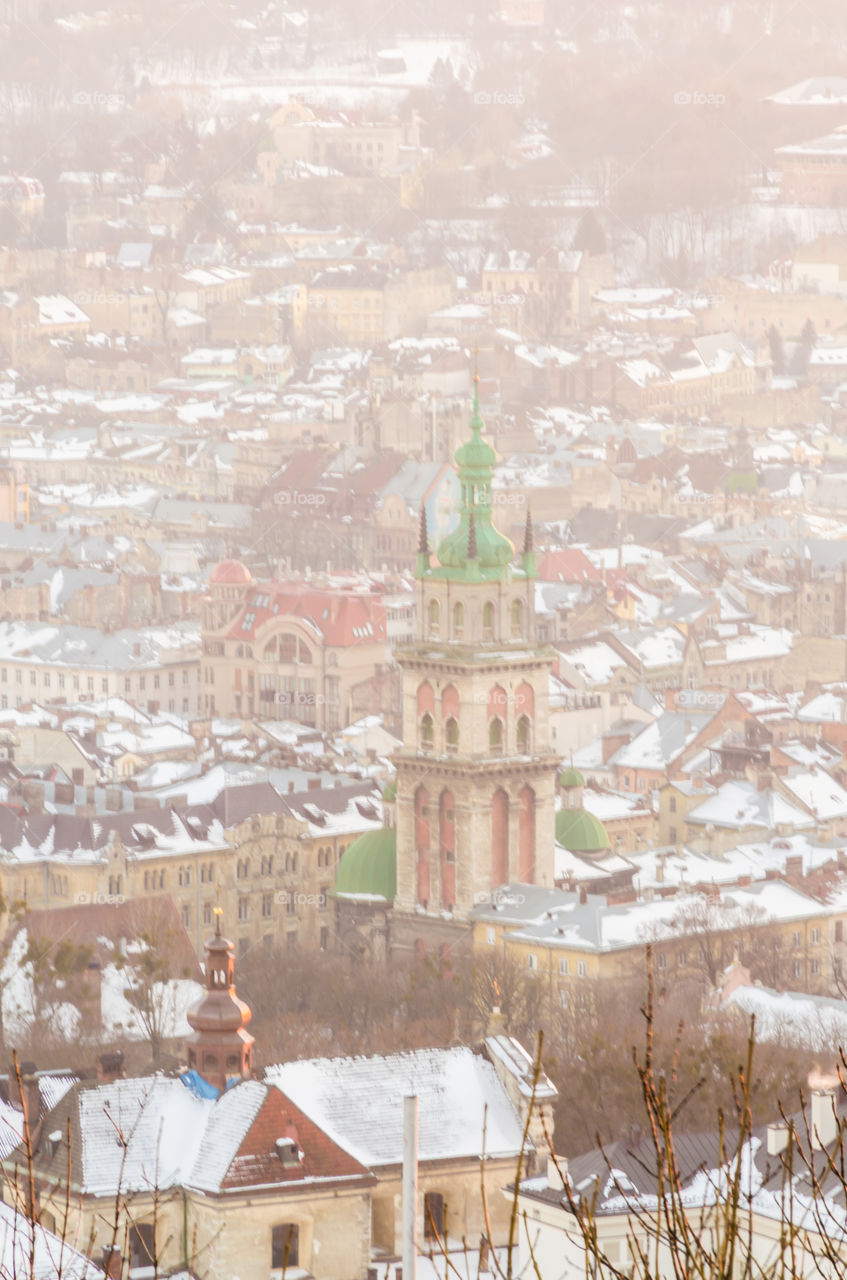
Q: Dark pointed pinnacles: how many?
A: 3